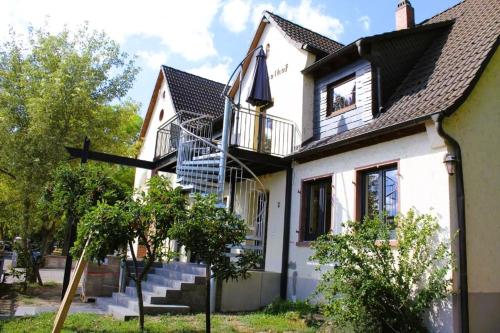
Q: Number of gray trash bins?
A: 0